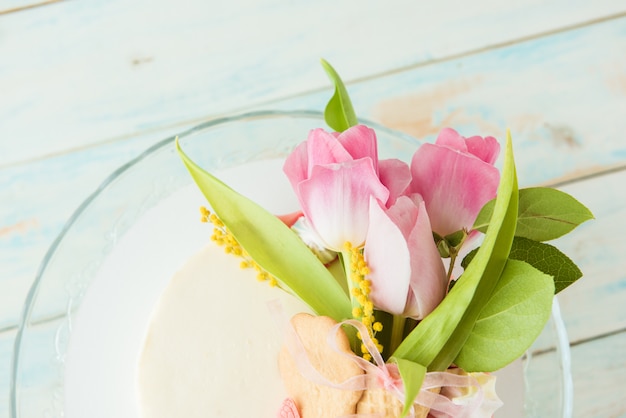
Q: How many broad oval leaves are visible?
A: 3